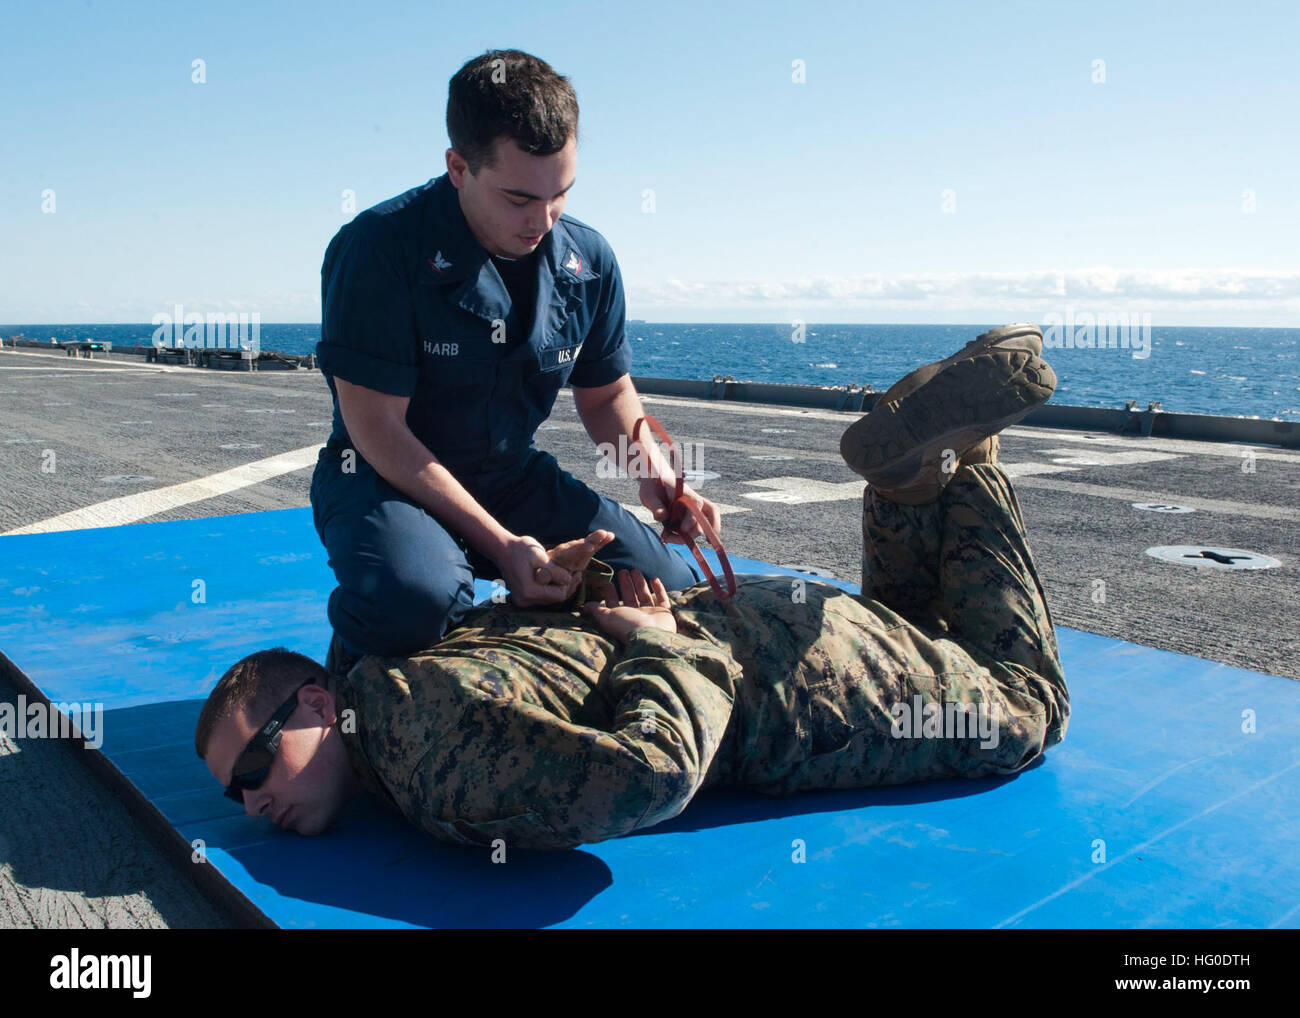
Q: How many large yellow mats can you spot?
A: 0